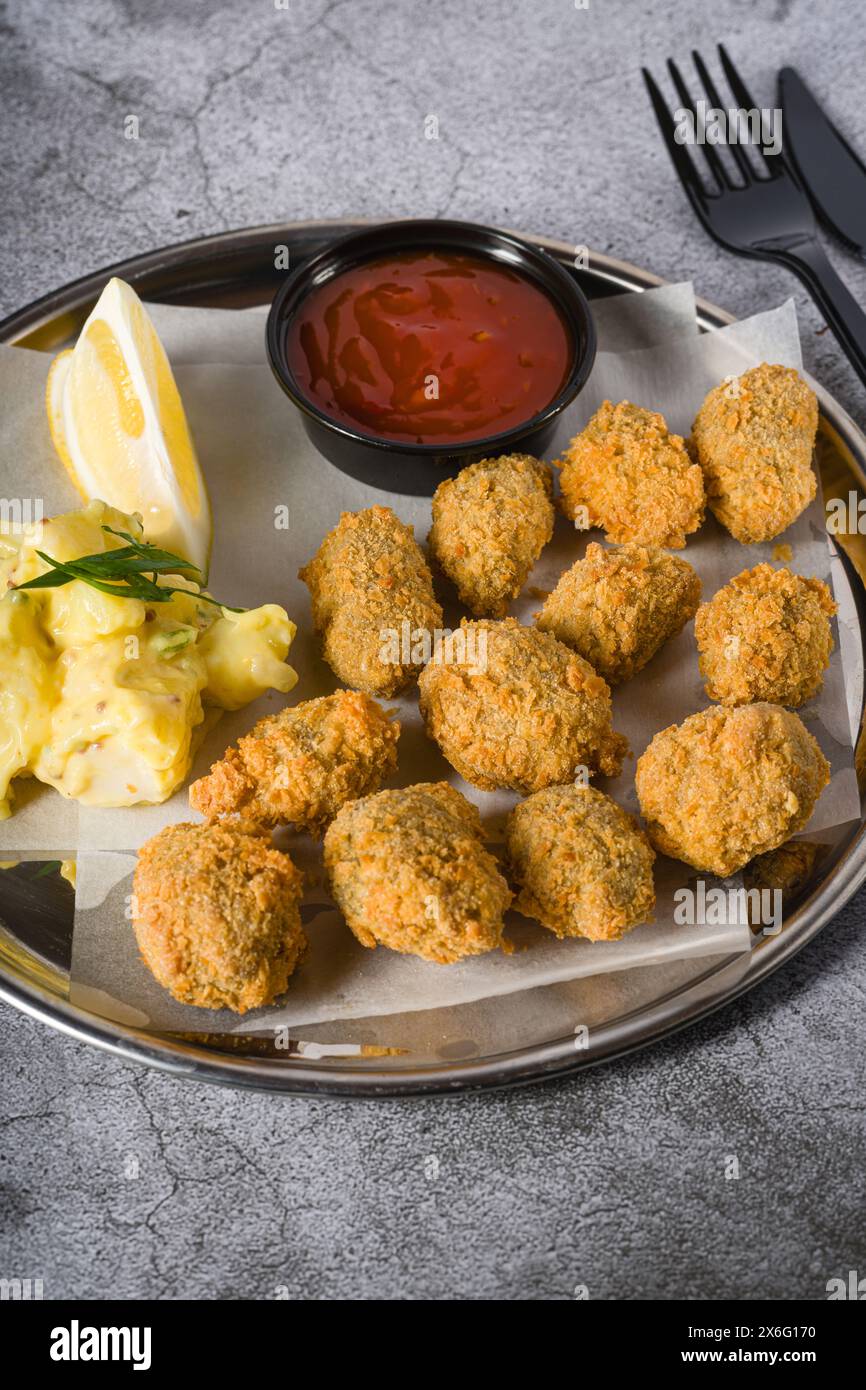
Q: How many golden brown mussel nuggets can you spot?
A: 12